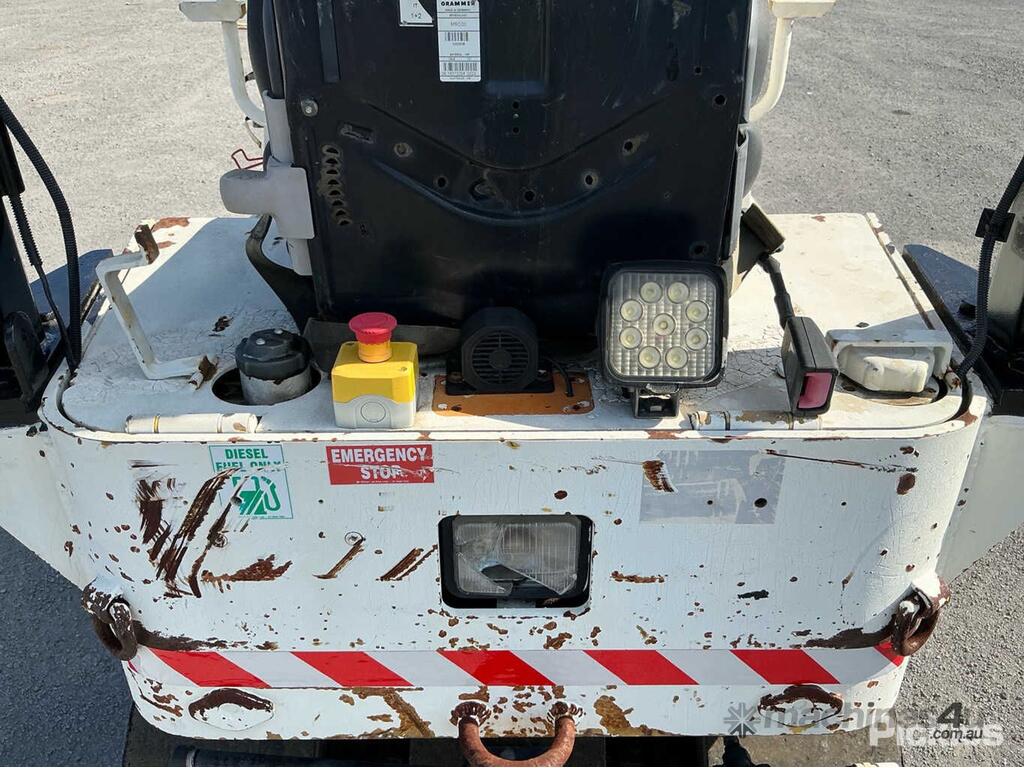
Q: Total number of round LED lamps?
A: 9